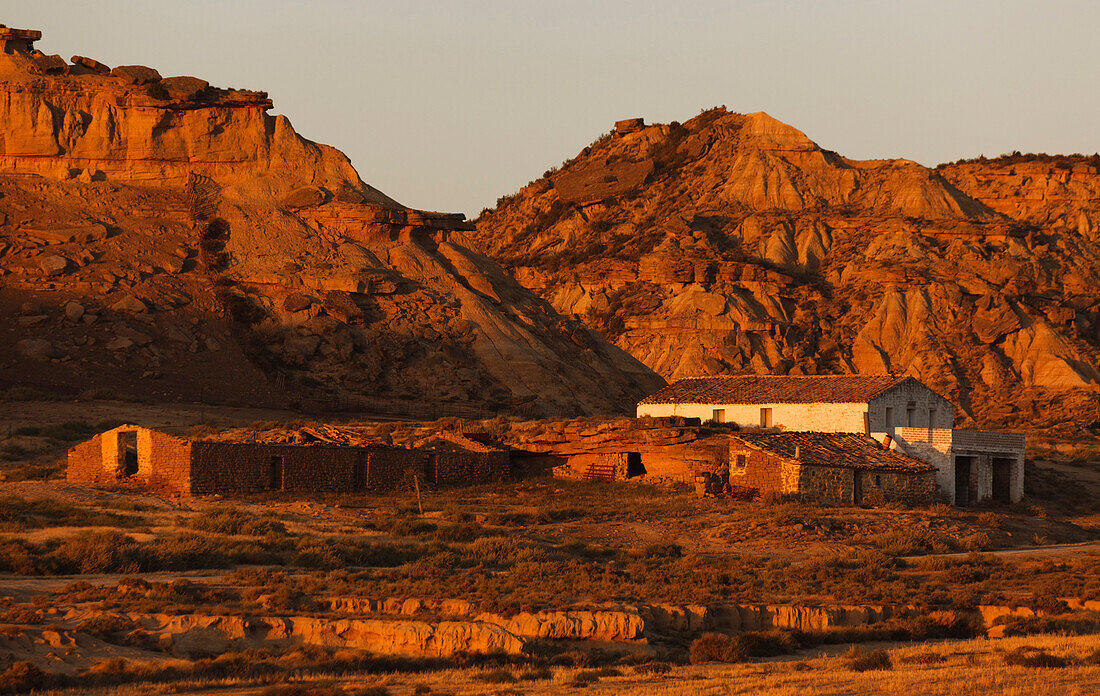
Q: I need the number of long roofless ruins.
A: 1